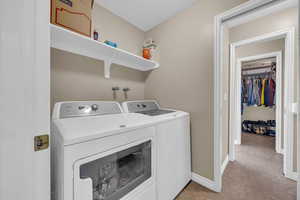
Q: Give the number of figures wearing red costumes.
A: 0